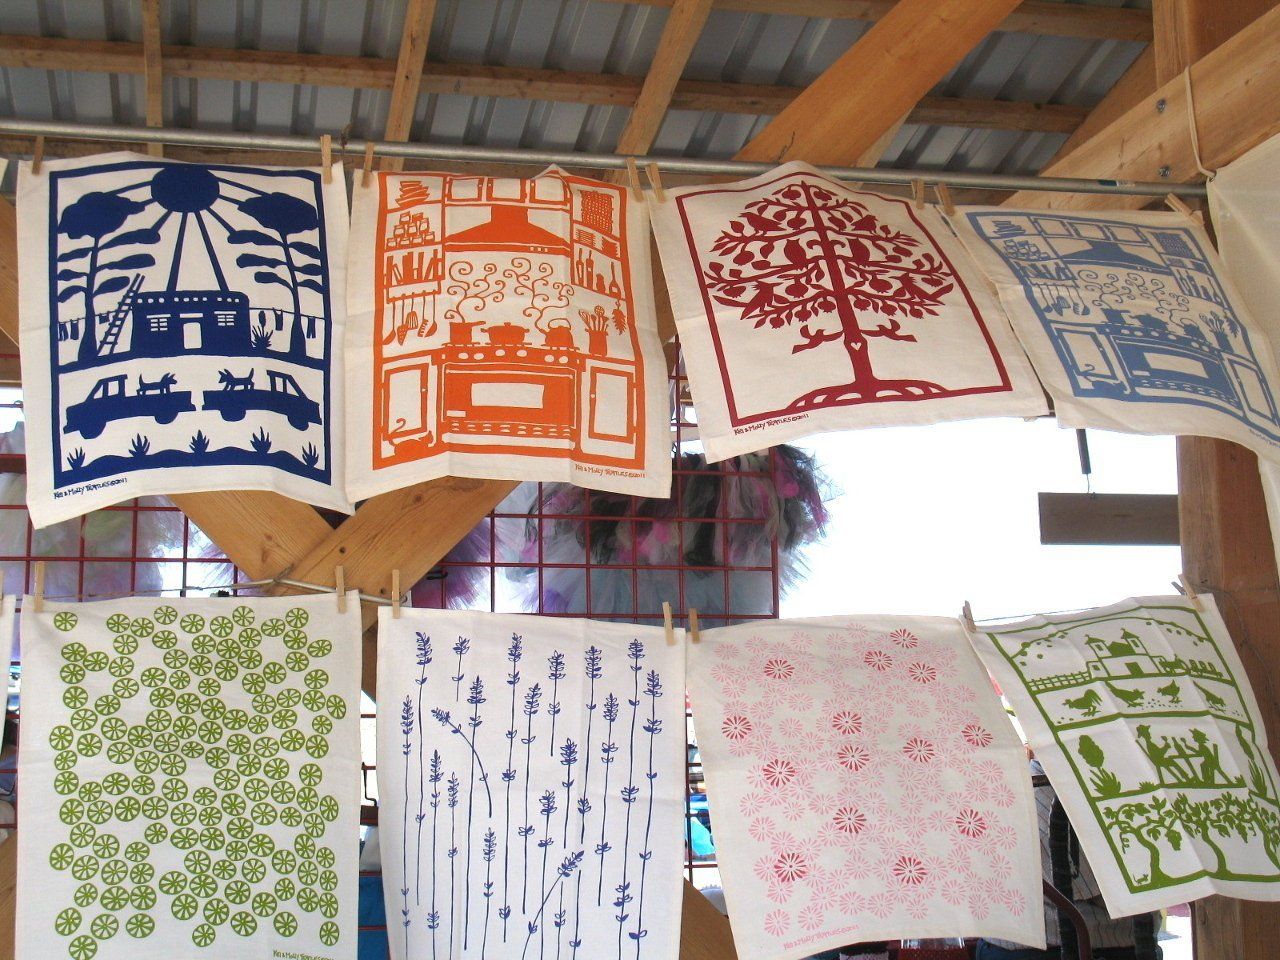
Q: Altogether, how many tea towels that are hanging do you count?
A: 8